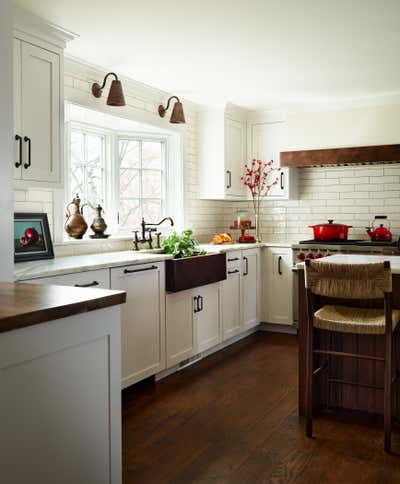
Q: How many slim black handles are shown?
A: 12